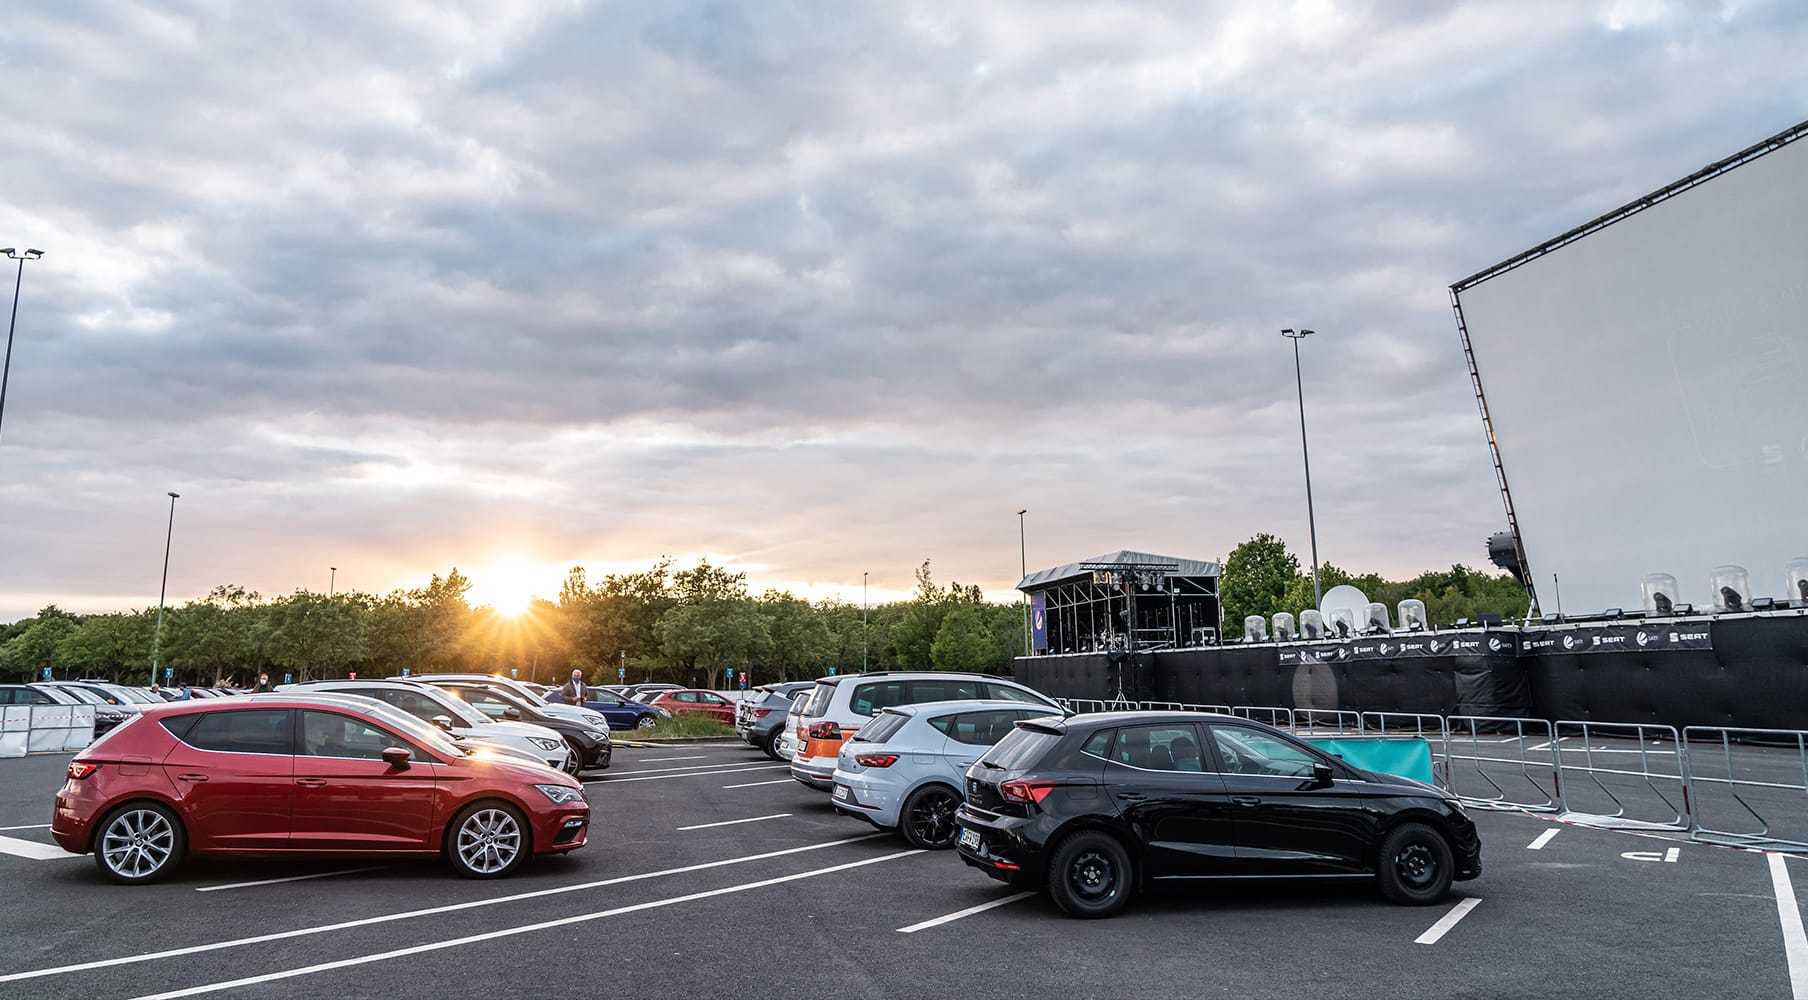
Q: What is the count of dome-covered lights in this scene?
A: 9